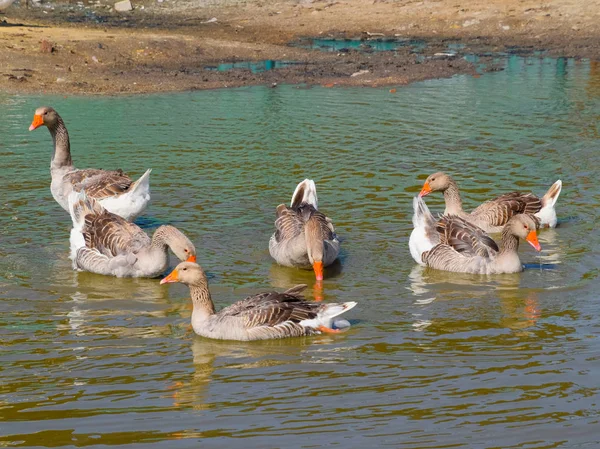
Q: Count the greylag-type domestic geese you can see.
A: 6